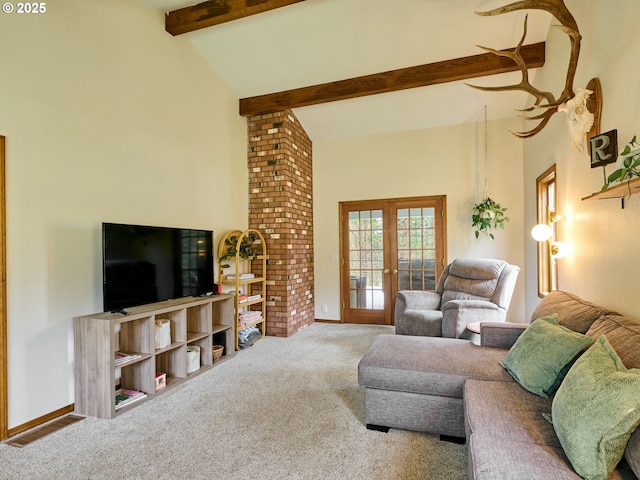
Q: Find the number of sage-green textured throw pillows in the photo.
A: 2